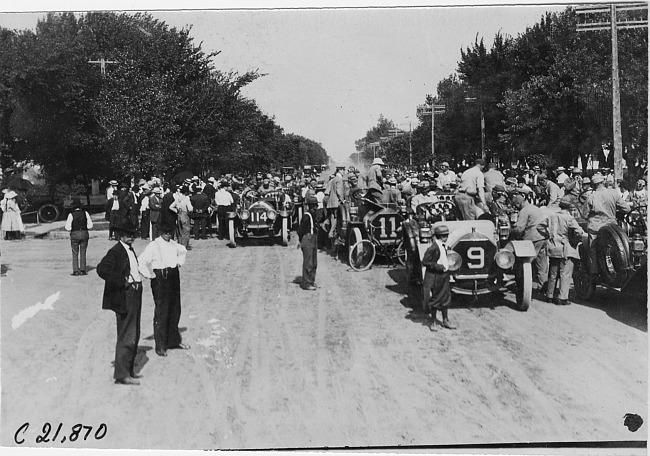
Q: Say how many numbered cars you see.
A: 3